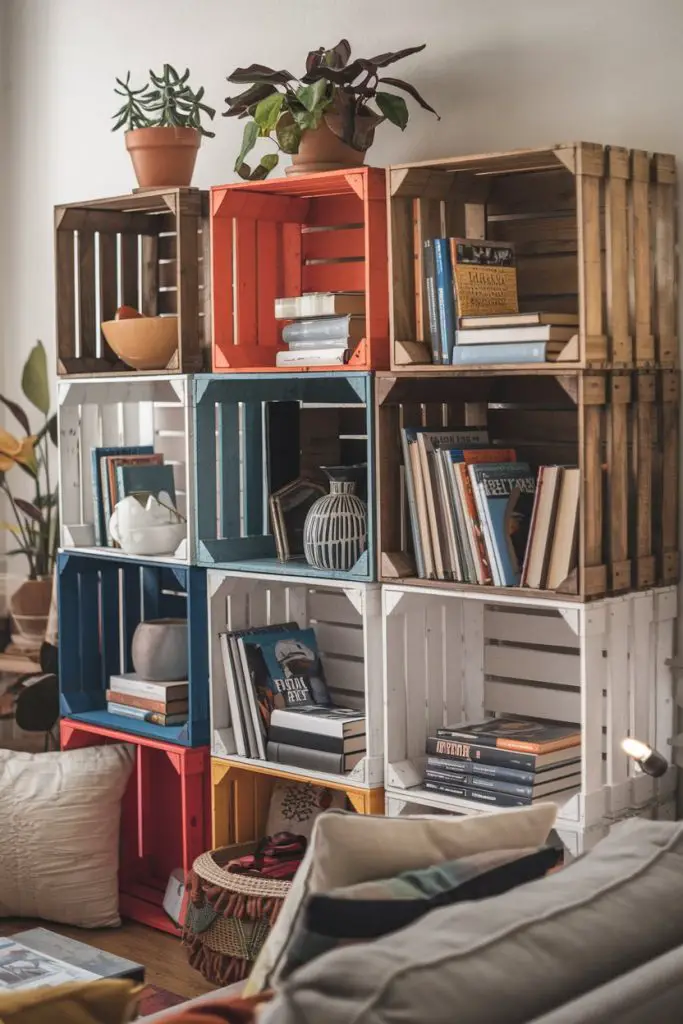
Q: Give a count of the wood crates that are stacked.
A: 12